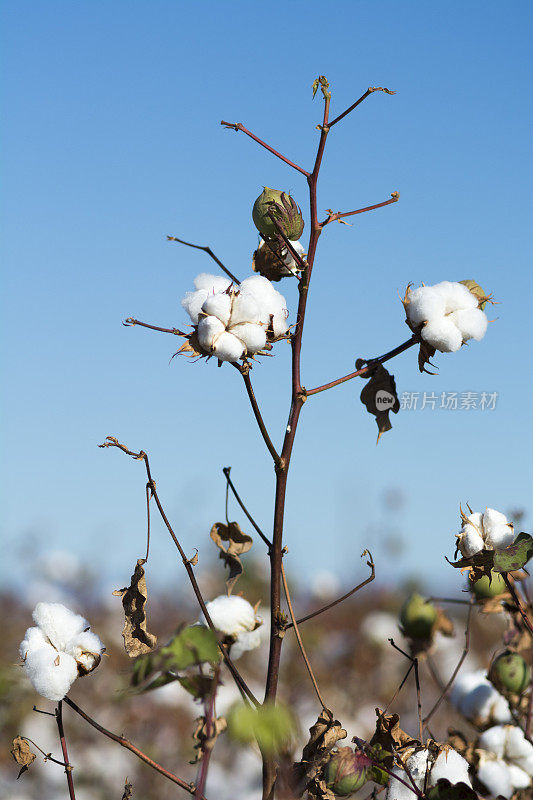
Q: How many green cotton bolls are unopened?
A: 5